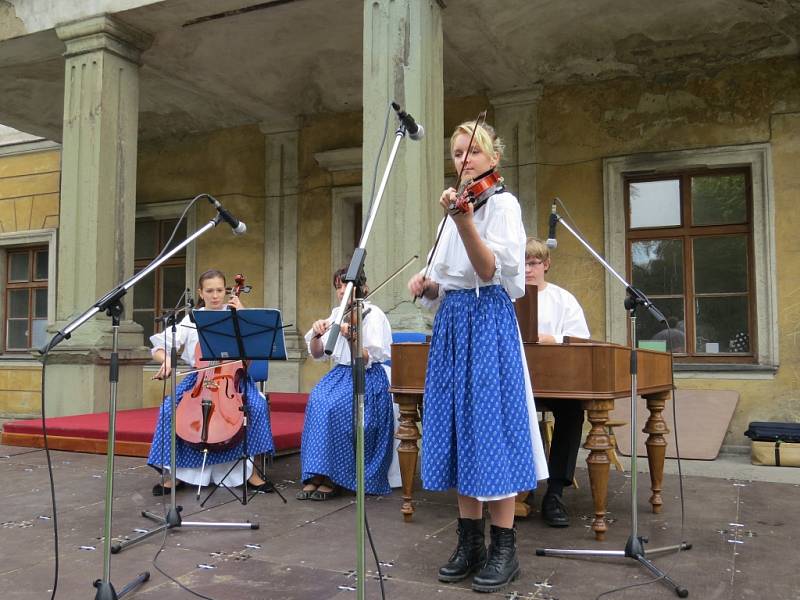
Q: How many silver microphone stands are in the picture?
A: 4